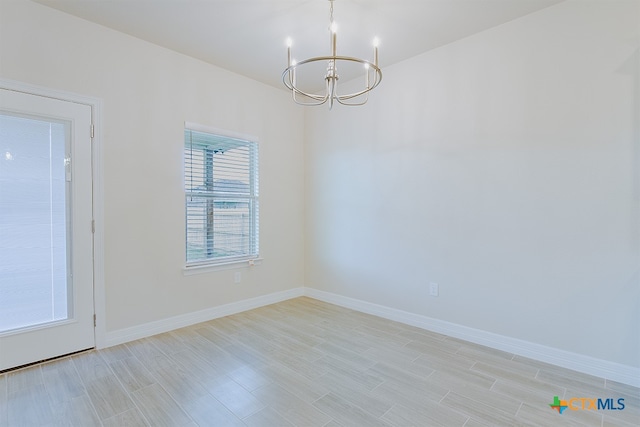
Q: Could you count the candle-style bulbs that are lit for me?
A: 5